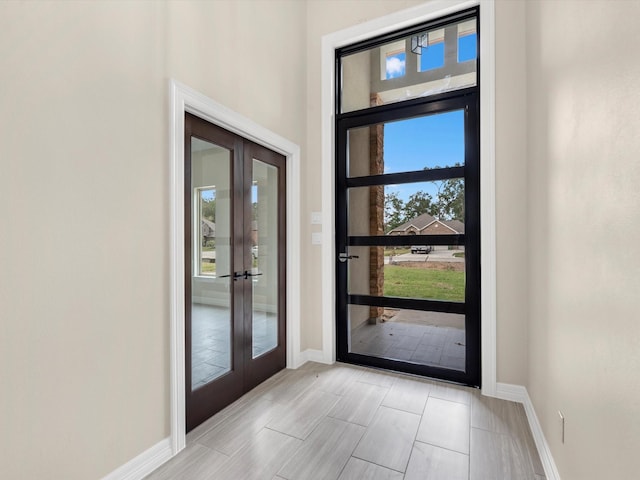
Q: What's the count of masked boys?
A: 0